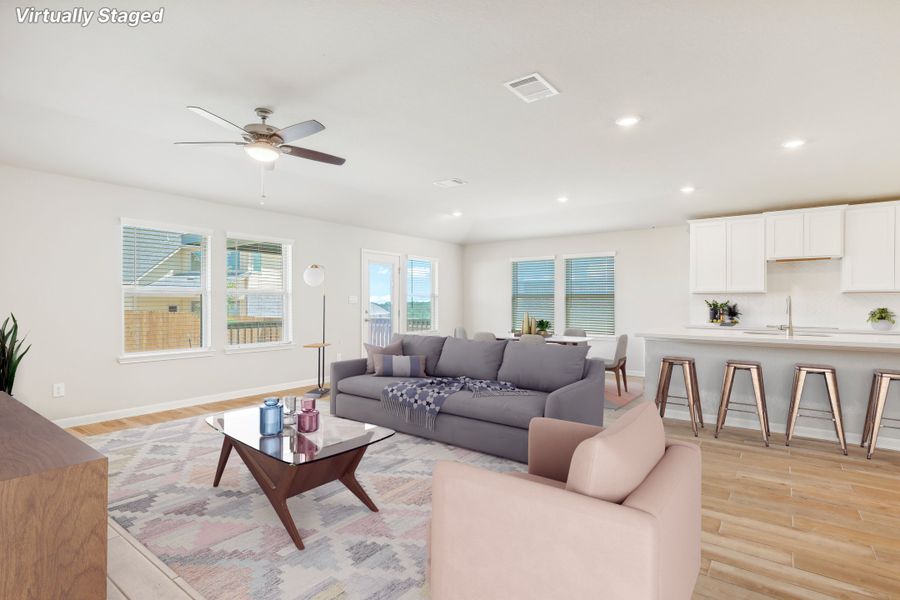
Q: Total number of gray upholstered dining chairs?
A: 5